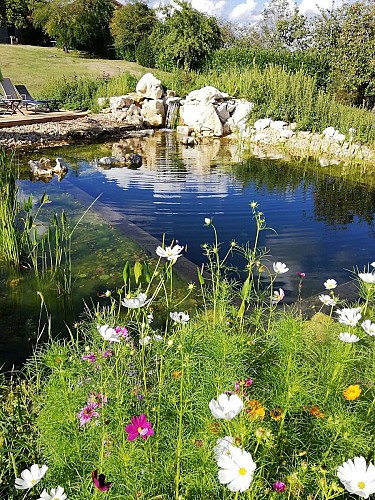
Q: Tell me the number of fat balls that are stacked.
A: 0